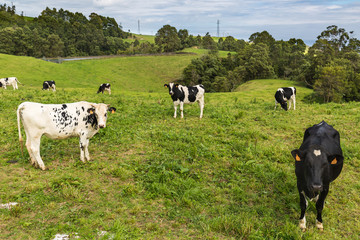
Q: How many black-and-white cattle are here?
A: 7